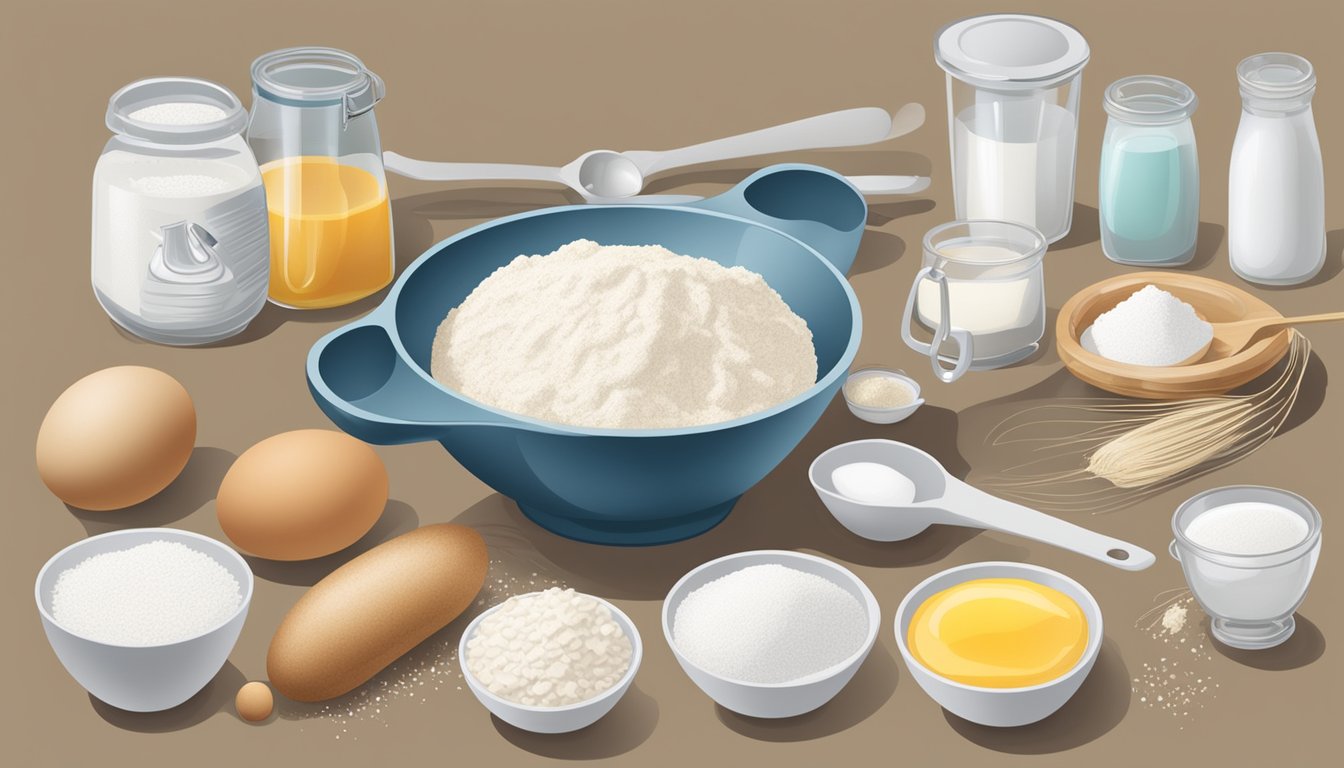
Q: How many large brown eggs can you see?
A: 2